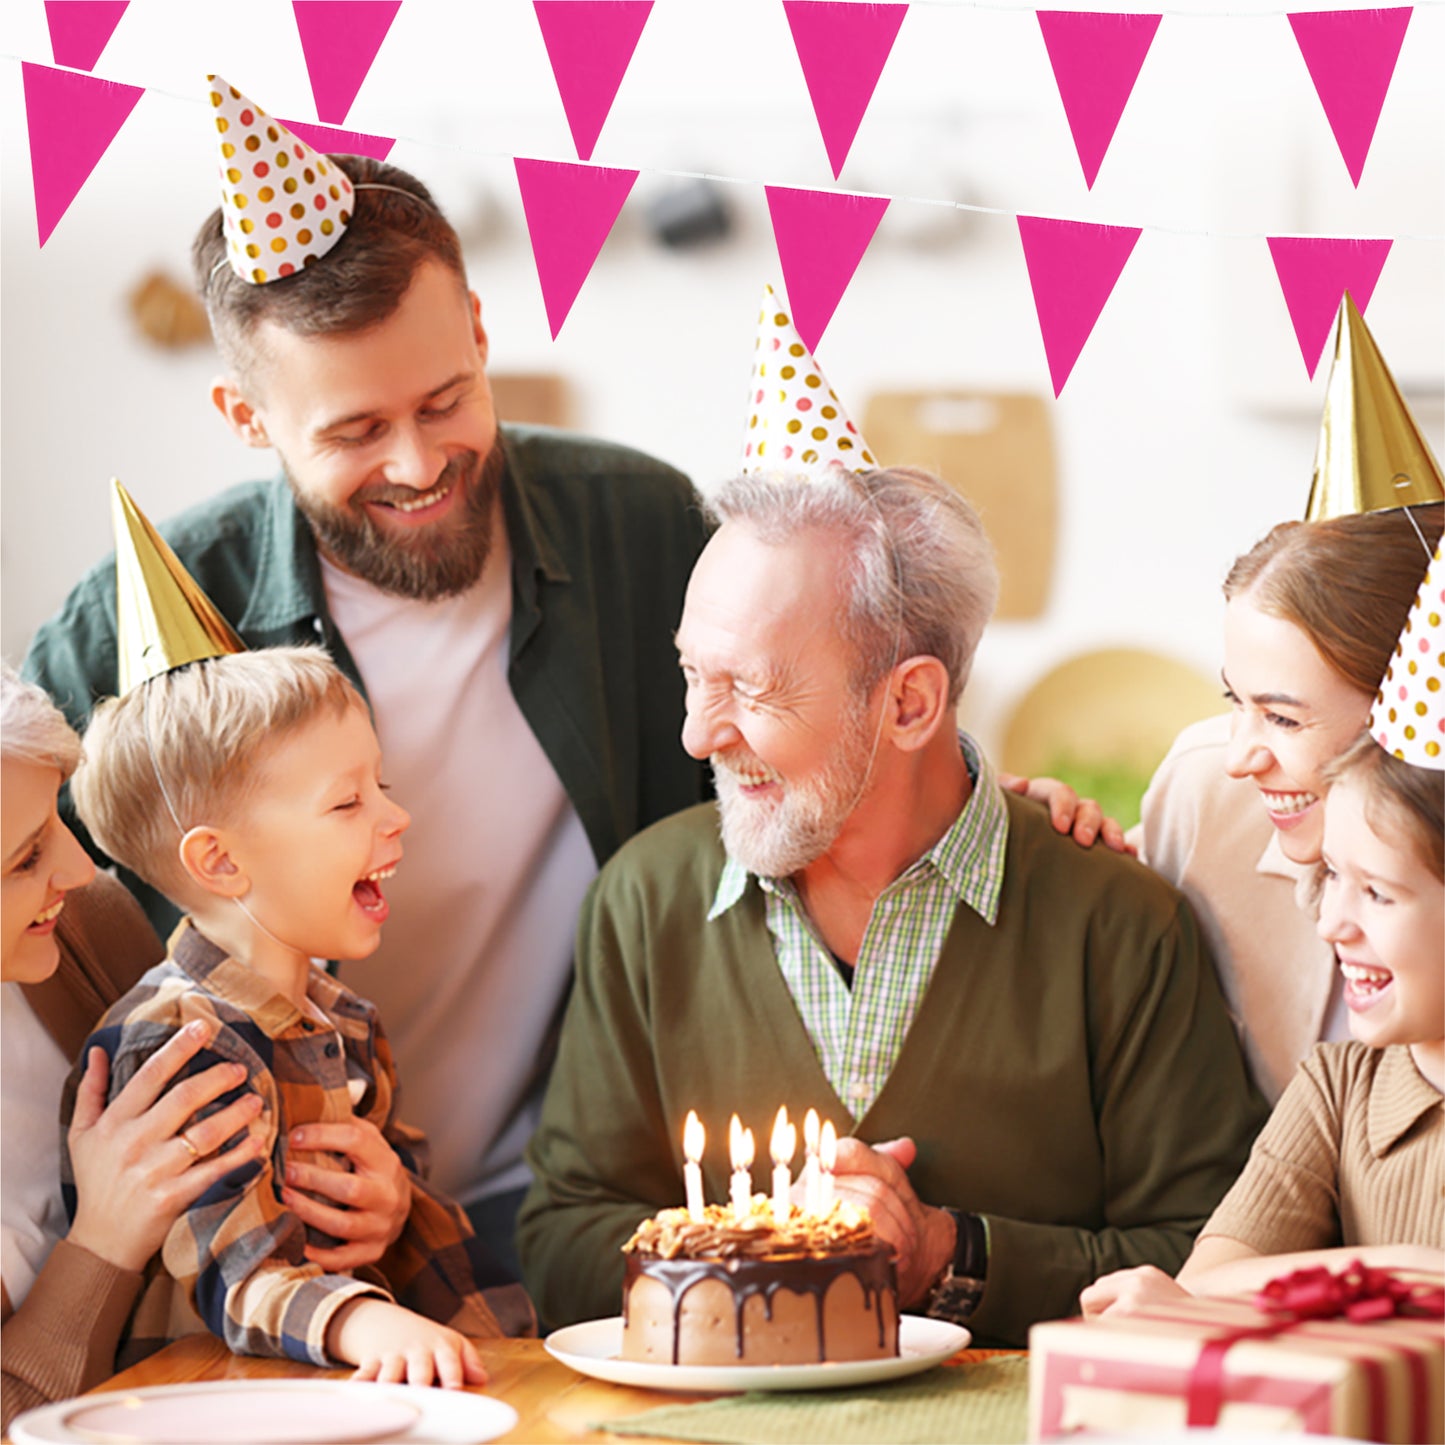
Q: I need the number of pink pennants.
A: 12